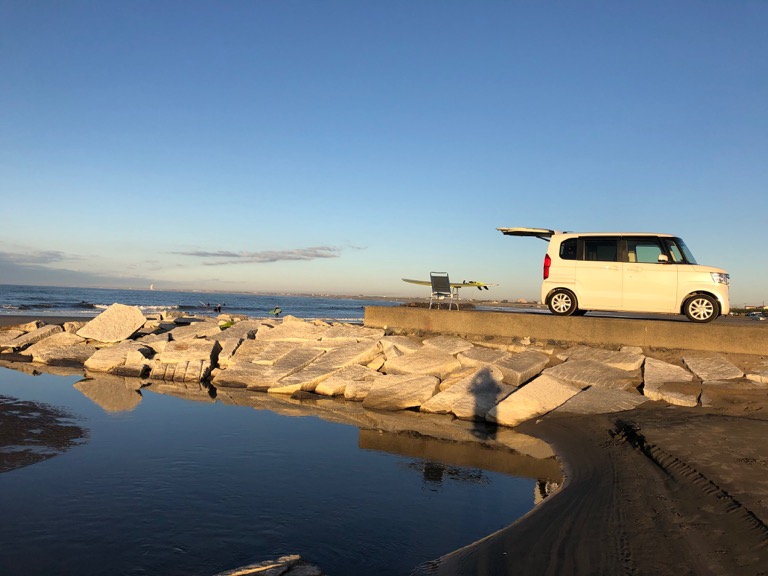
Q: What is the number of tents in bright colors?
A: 0